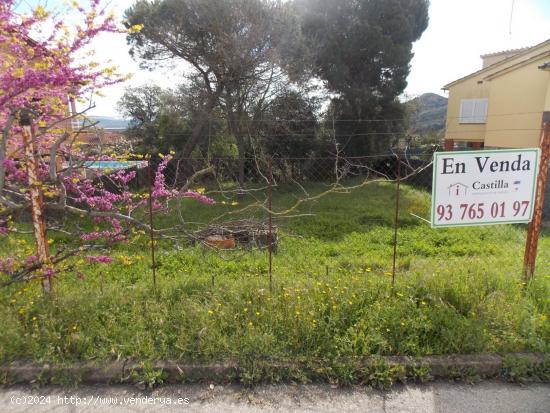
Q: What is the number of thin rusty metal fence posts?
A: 3